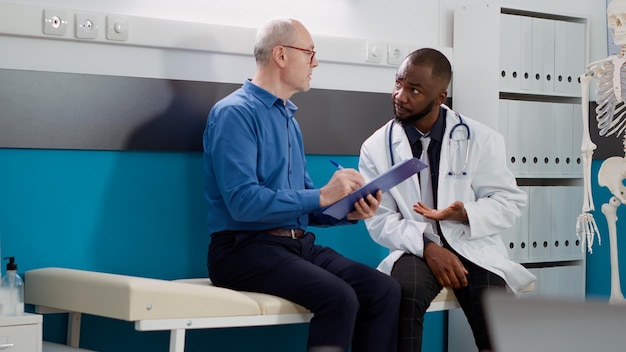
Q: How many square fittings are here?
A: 5